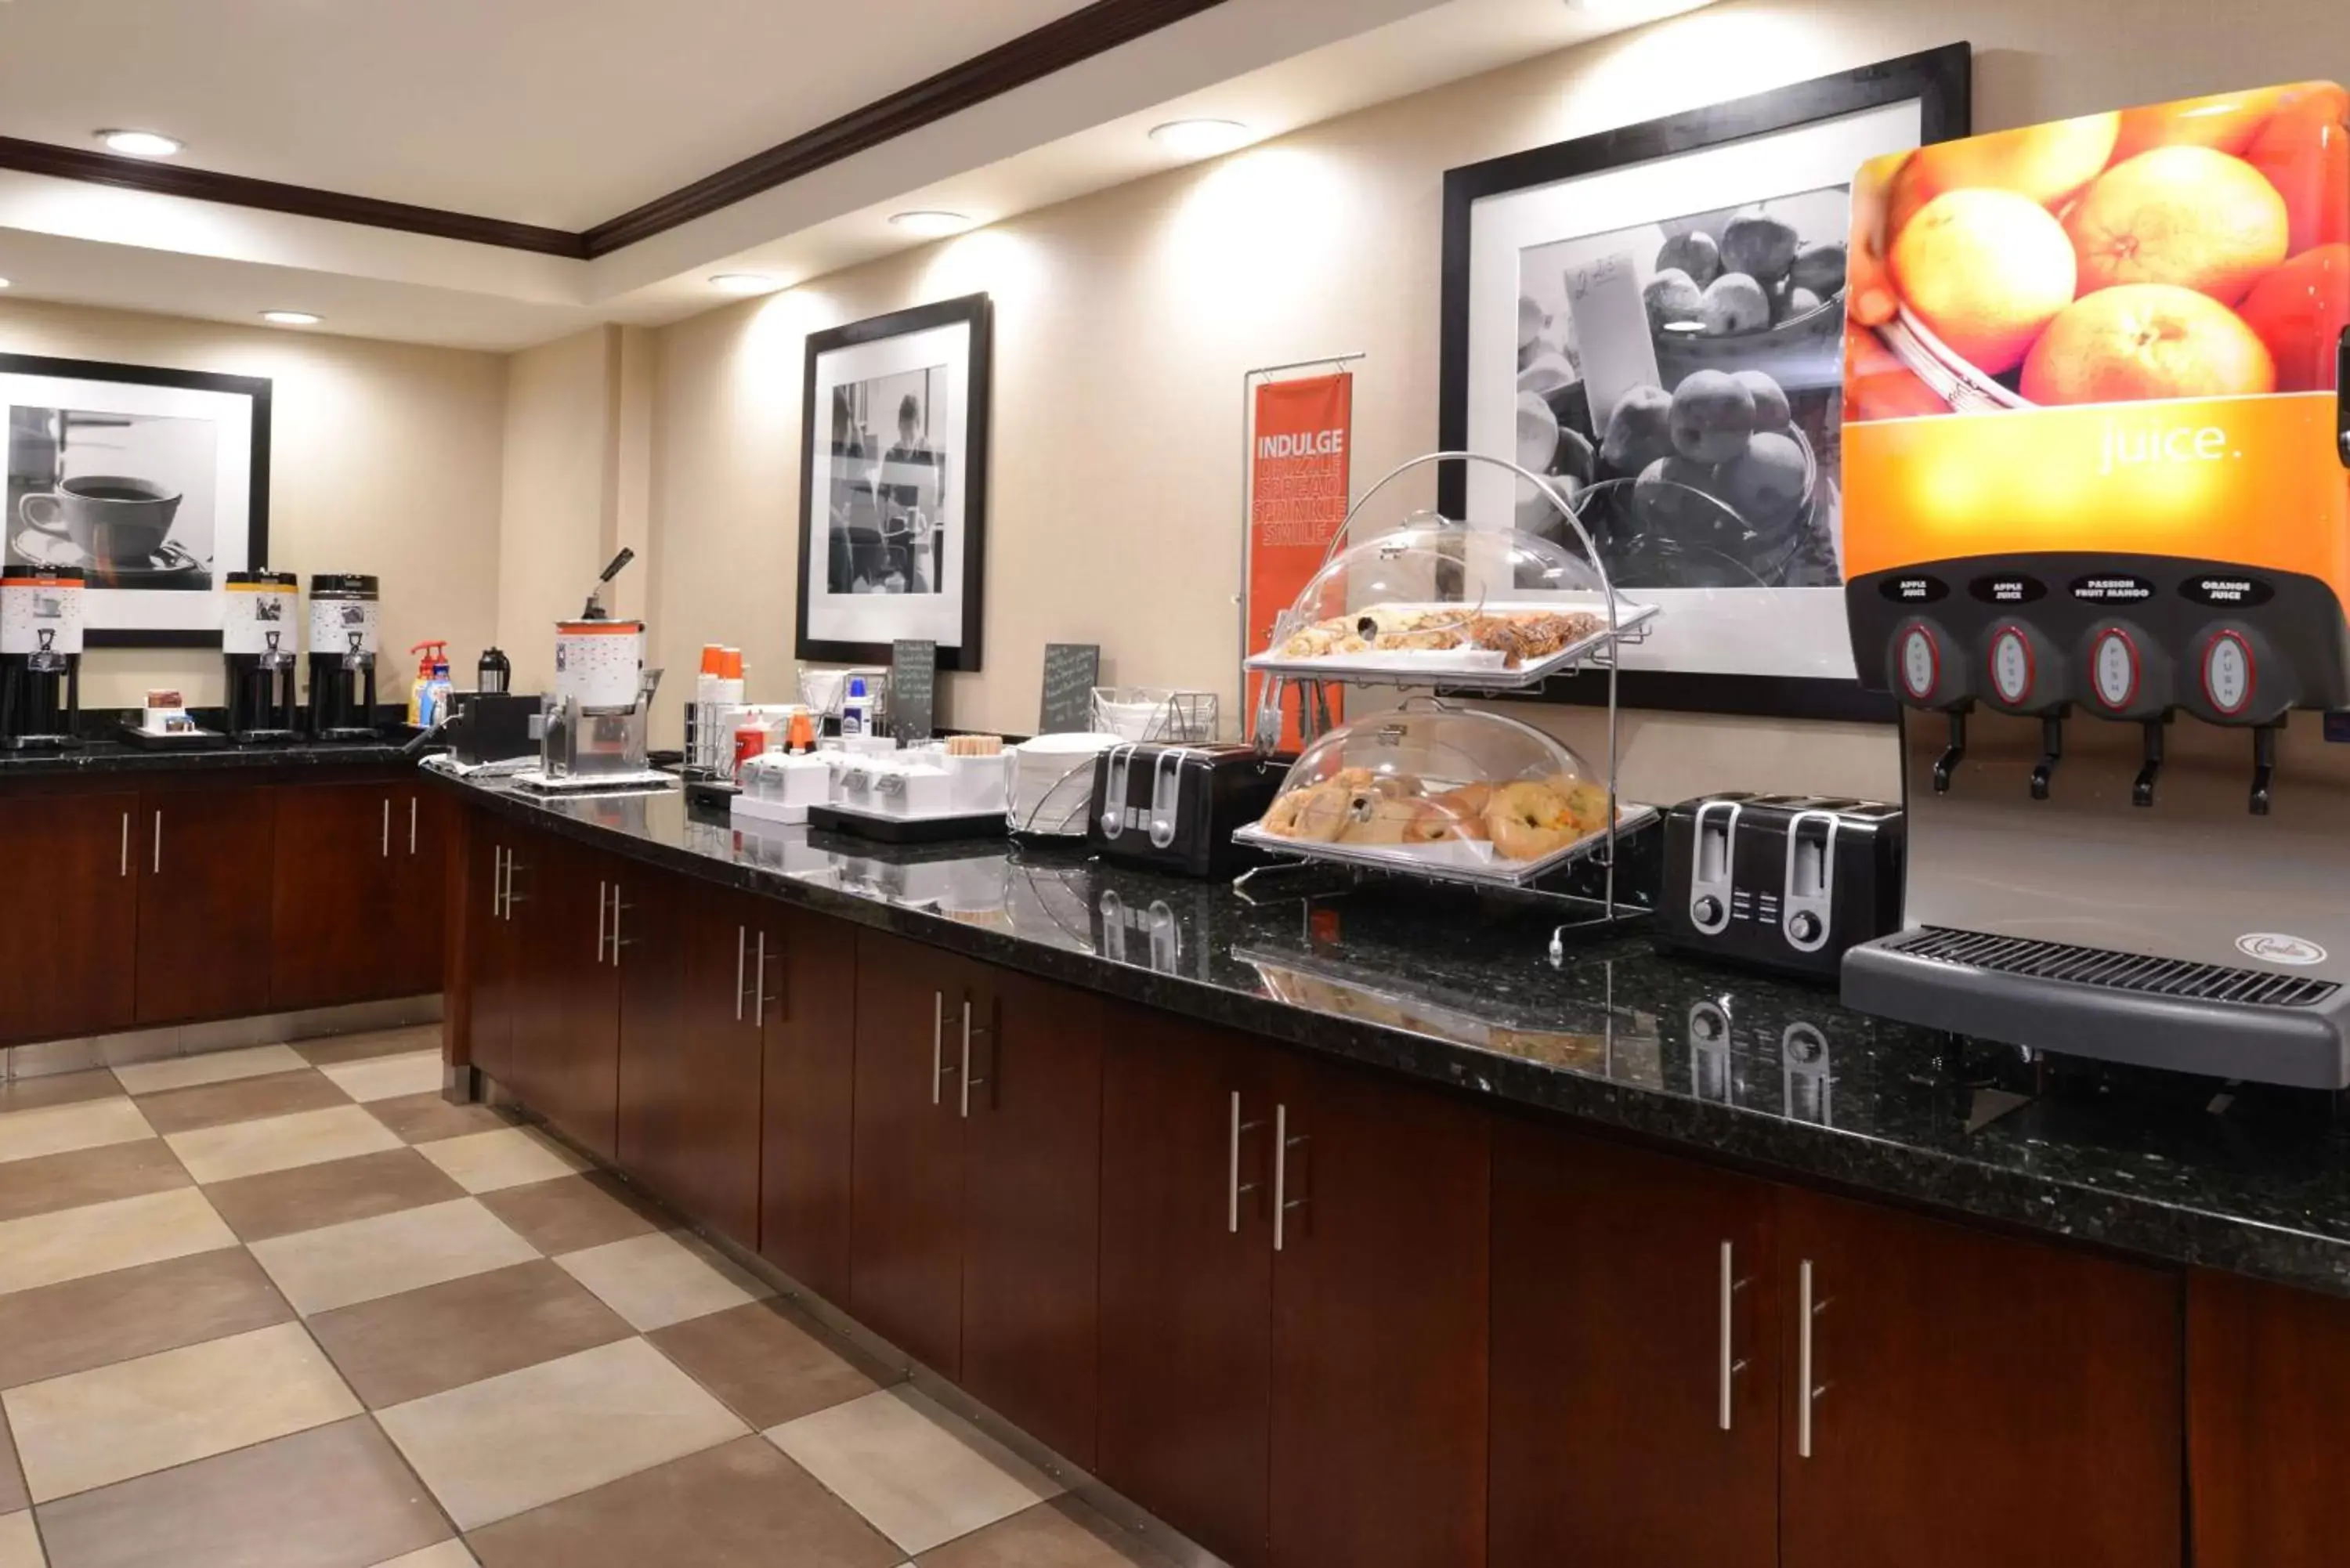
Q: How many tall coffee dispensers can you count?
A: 3